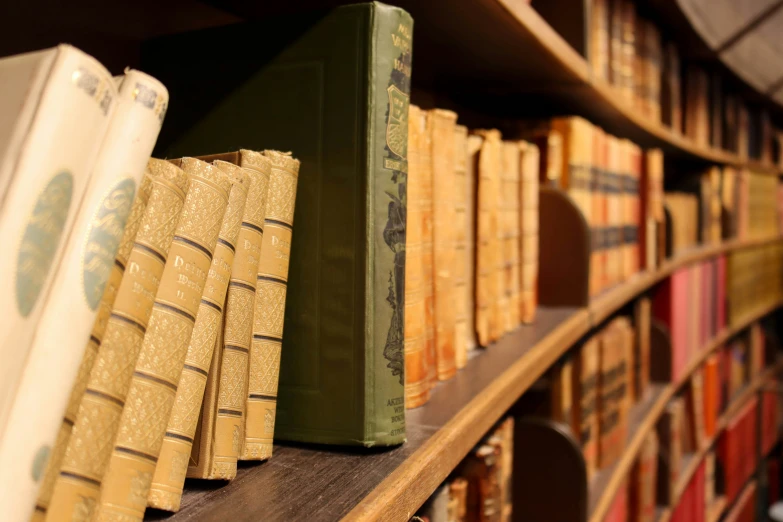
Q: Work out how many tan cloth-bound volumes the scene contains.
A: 6